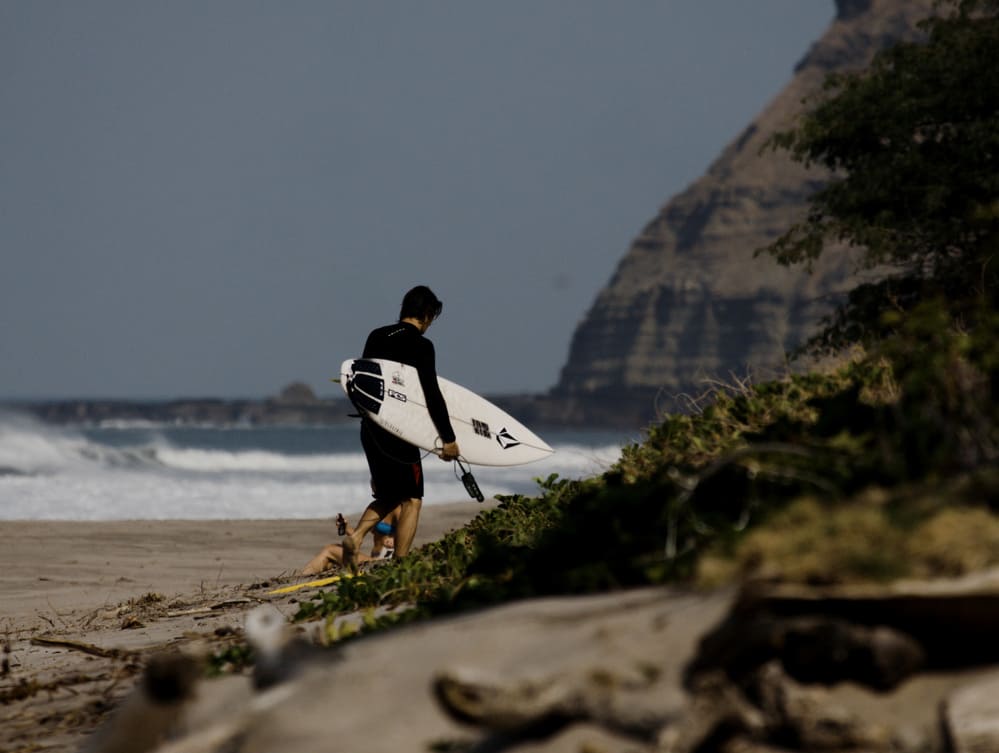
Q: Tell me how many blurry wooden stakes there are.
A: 2